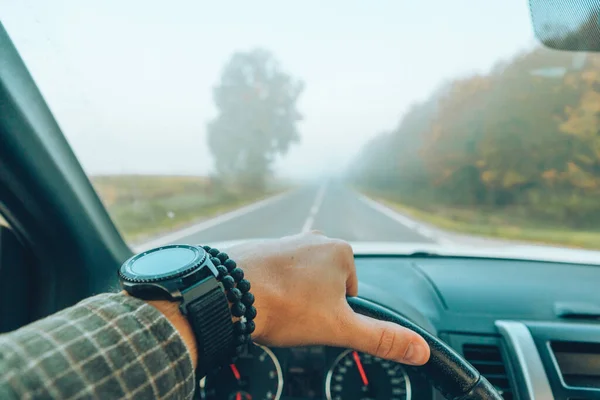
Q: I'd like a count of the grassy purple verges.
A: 0